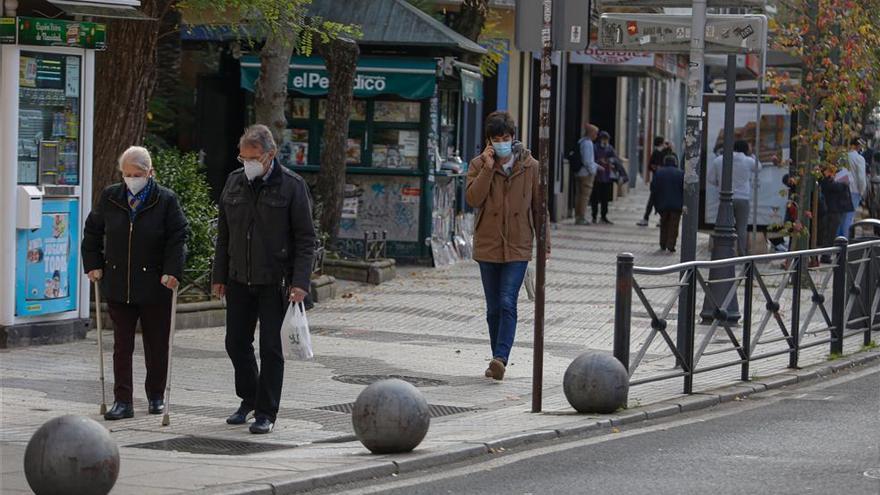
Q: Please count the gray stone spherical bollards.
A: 3